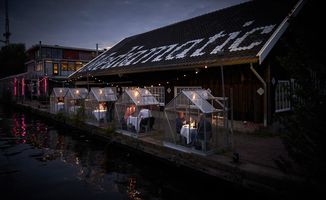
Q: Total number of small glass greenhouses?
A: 5